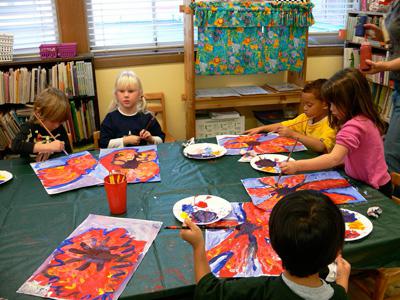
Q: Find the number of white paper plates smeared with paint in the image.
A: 5